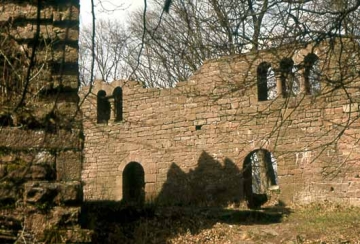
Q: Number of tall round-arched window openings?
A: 5